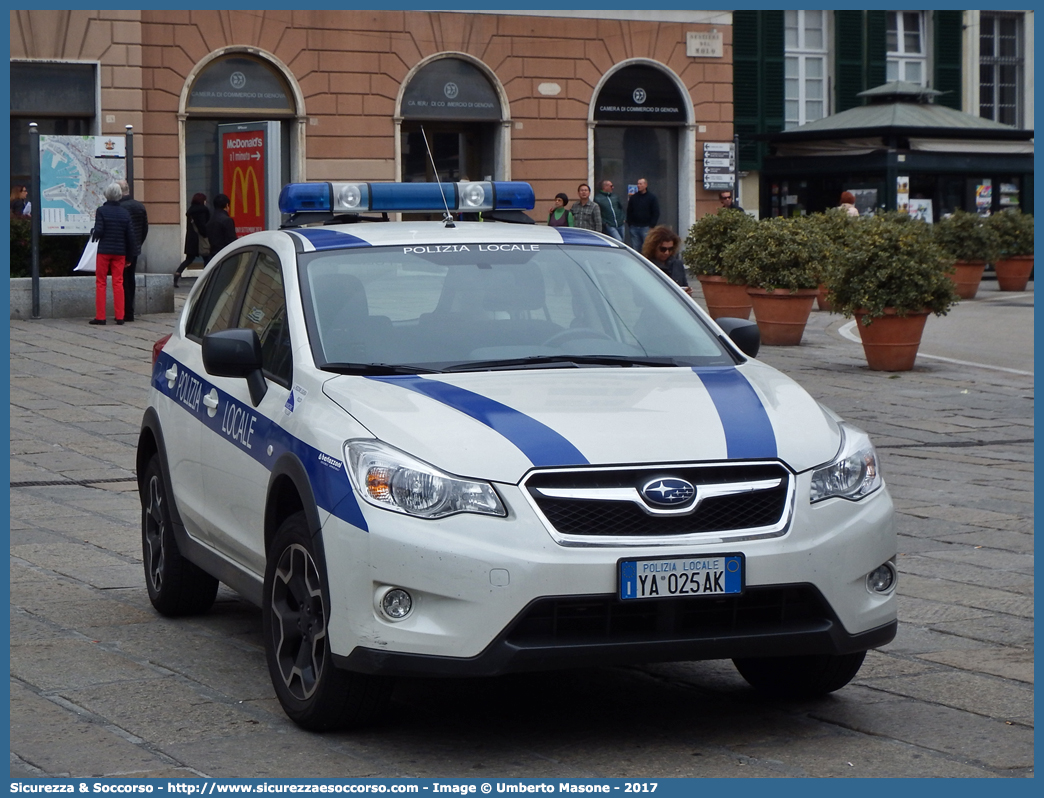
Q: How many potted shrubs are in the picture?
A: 6